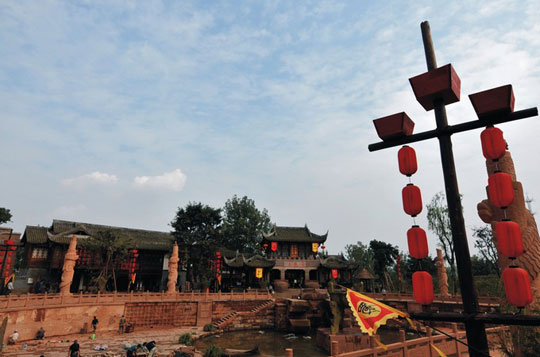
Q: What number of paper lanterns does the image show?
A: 8